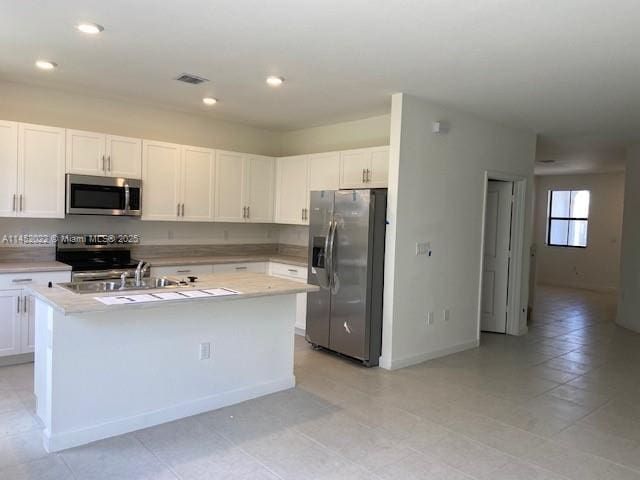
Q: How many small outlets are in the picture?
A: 3